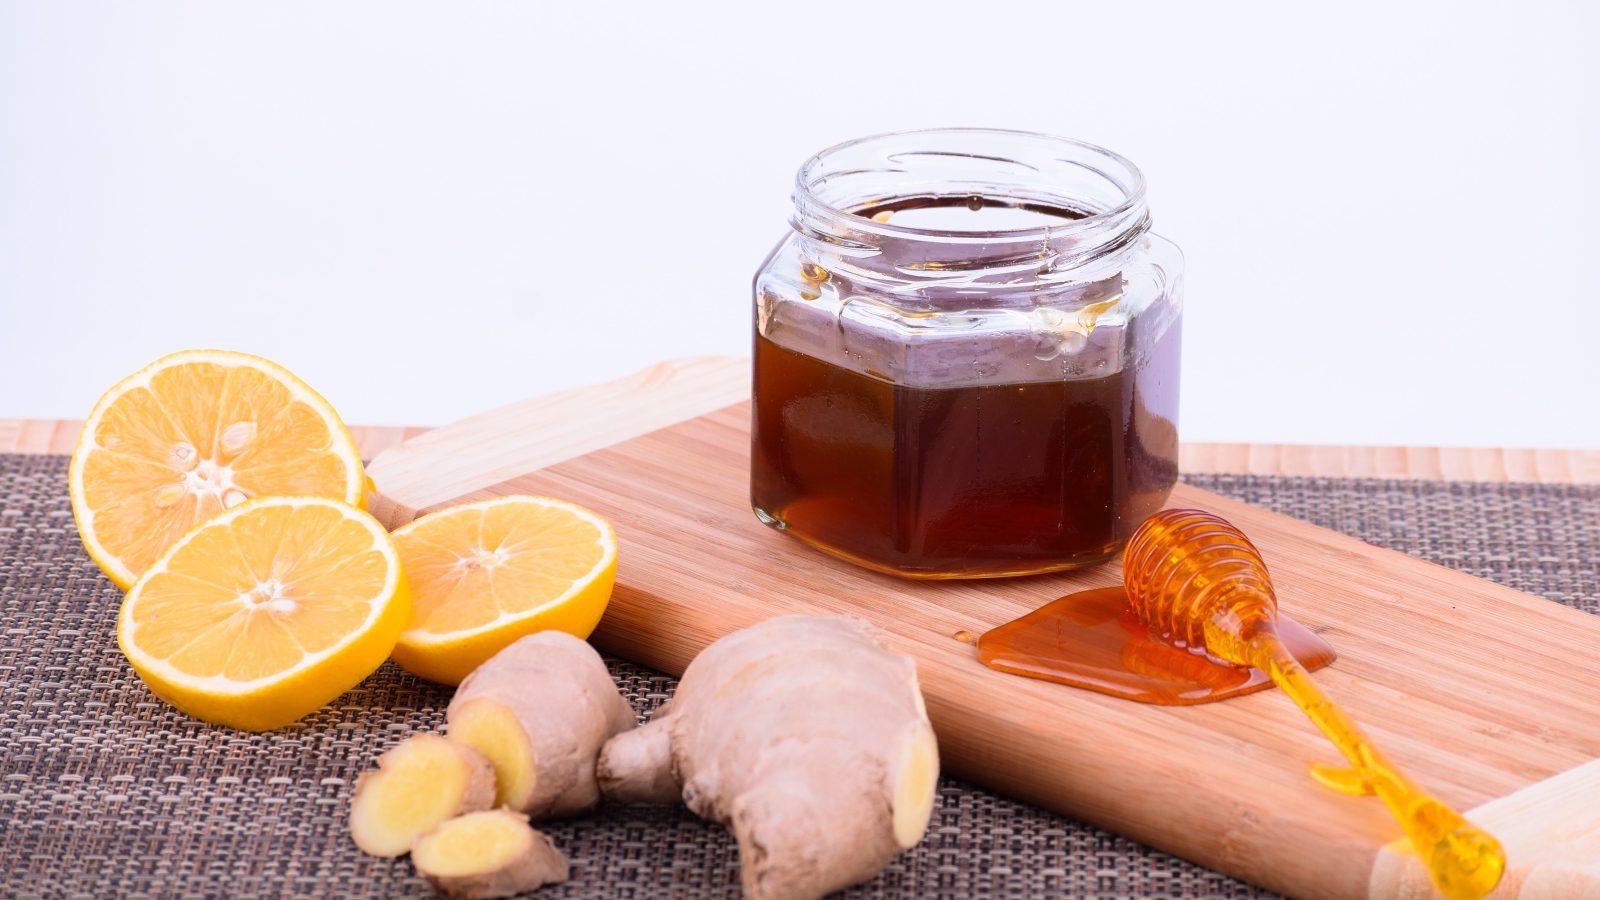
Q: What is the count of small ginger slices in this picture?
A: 2